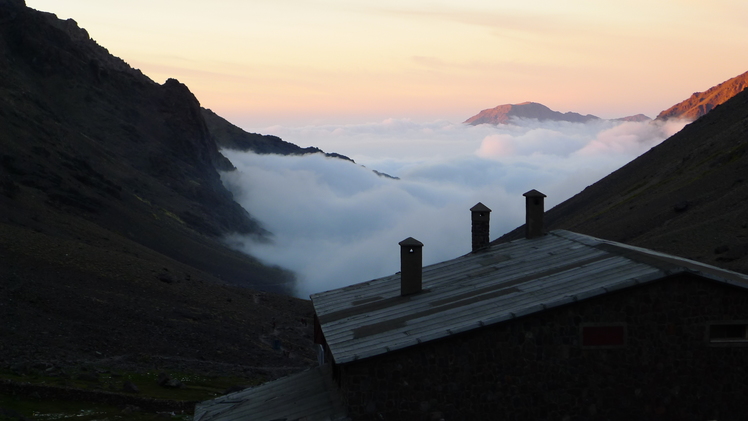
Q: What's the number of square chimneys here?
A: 3